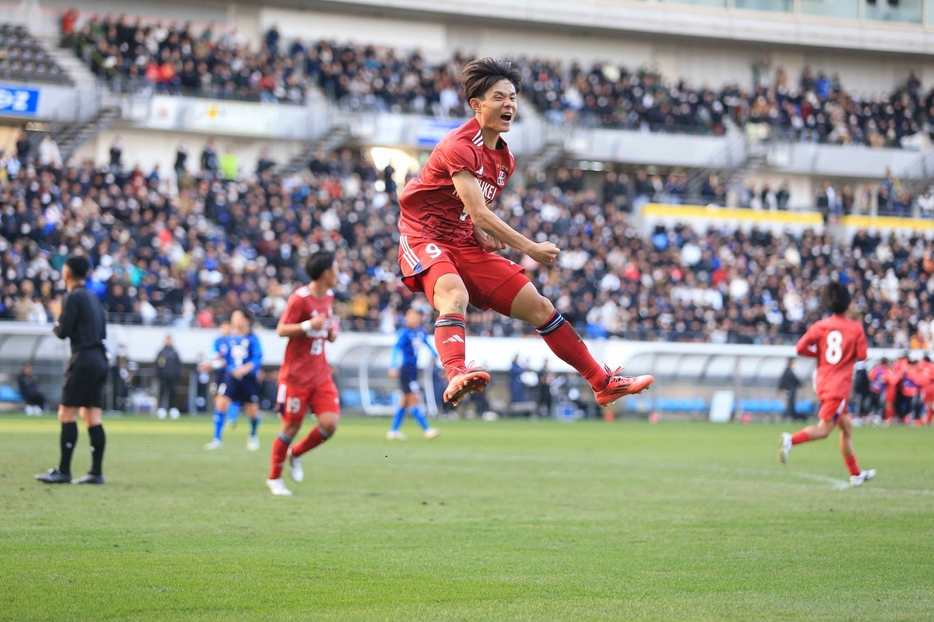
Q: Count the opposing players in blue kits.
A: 3